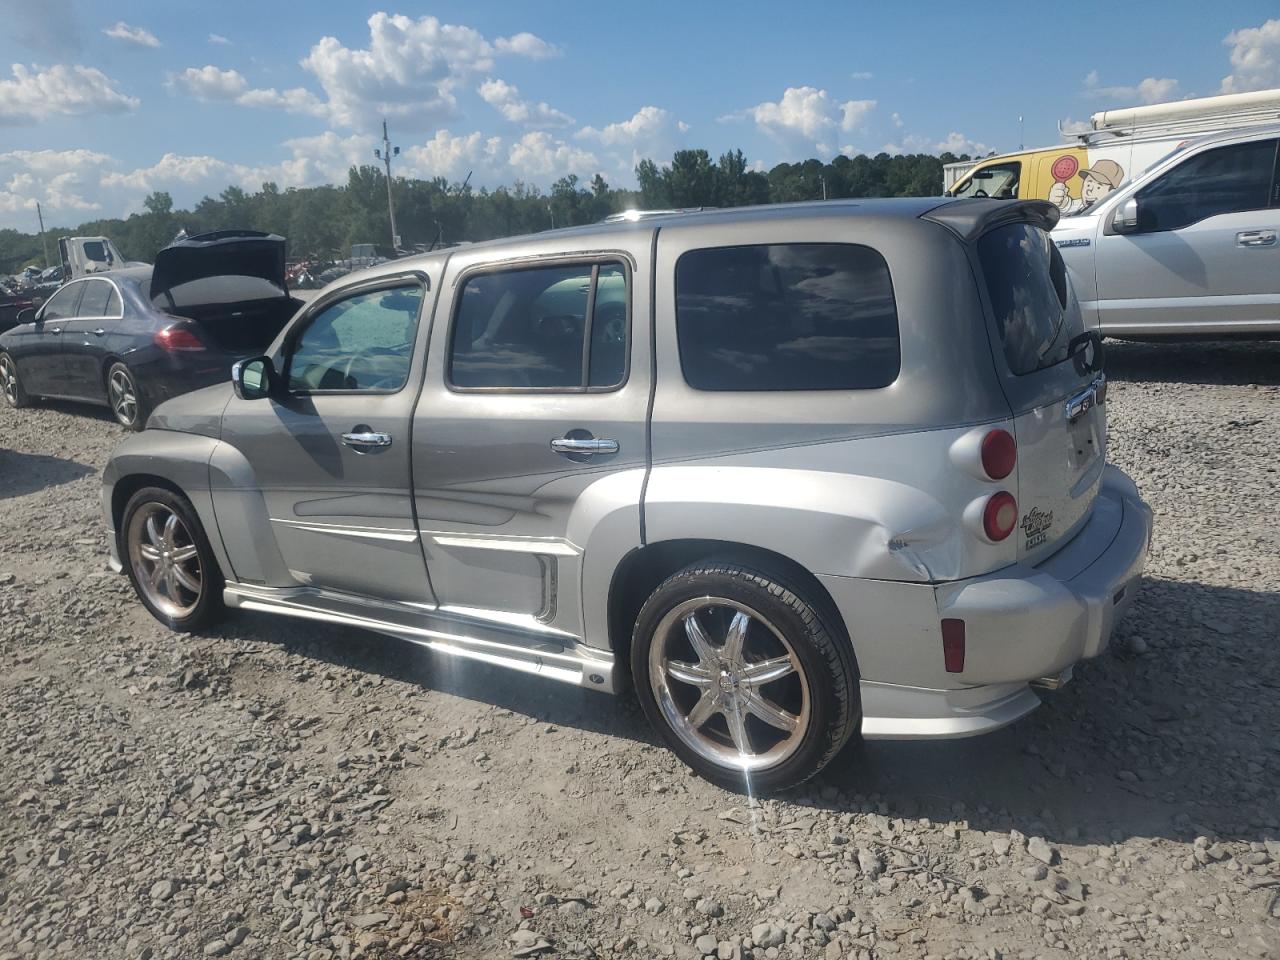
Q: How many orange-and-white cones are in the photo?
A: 0